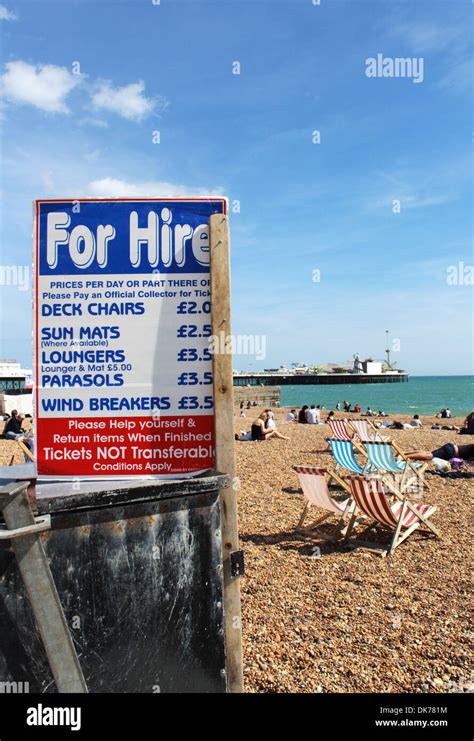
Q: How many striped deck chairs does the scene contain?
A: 6